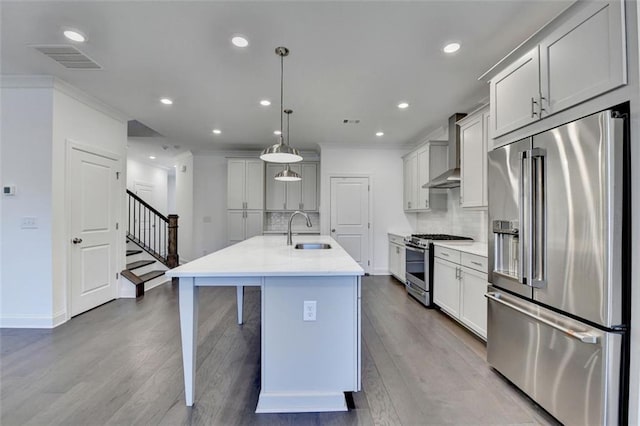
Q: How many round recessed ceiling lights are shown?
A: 10